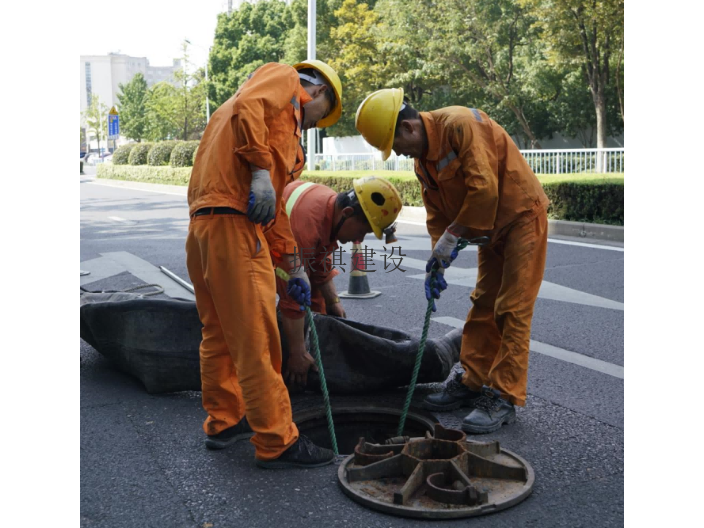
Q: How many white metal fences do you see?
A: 1